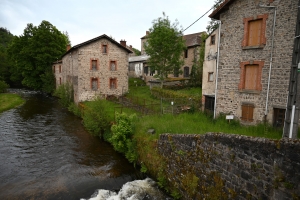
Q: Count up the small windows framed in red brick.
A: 5